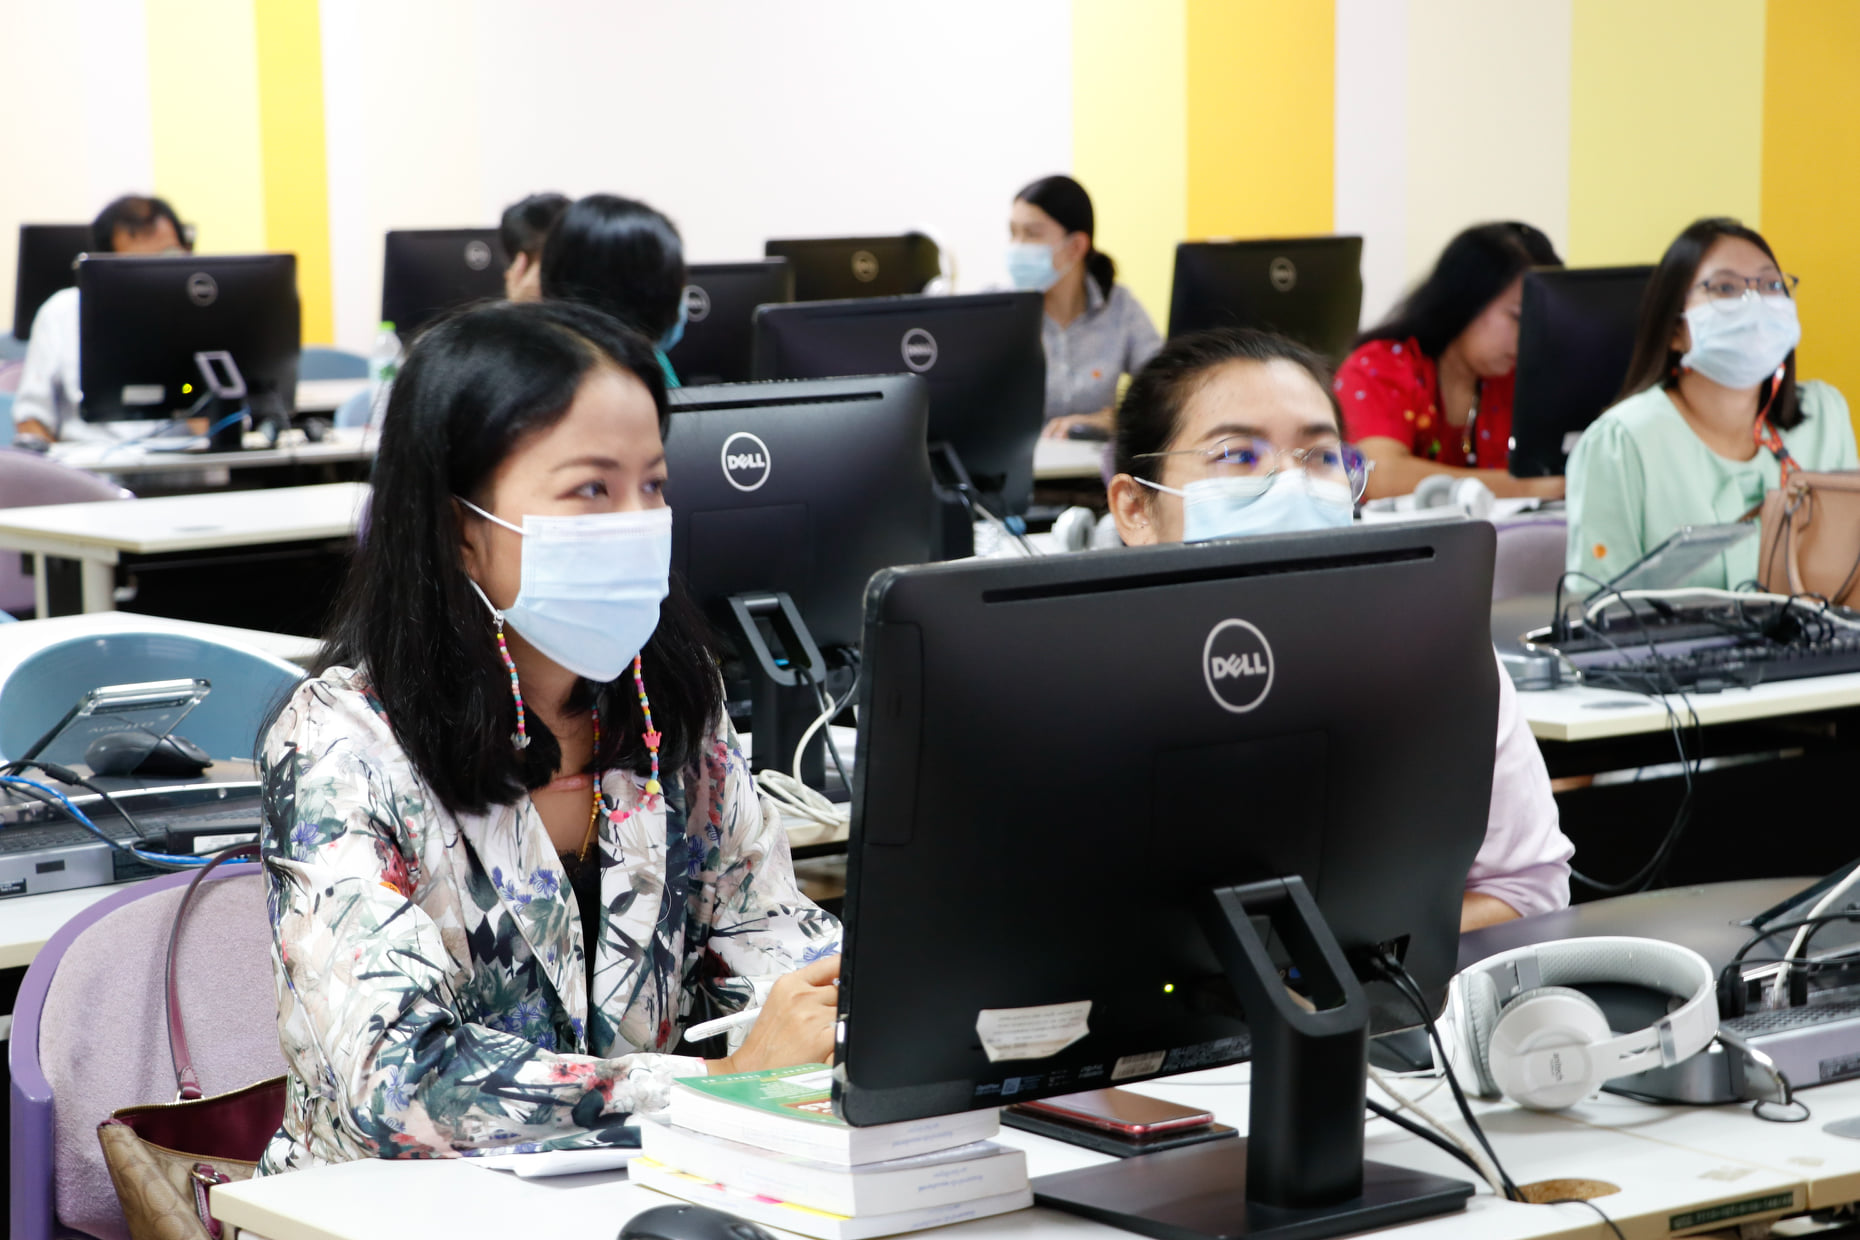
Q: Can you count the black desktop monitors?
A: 10